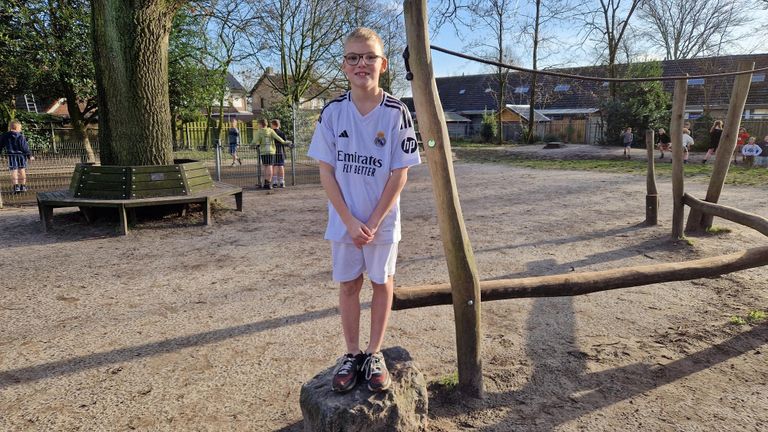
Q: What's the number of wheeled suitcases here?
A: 0